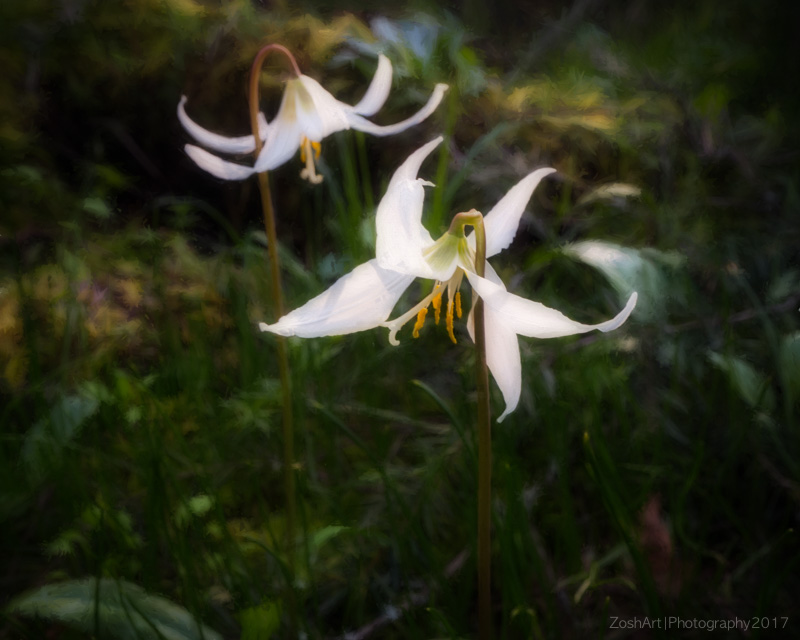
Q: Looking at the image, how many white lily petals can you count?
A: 12